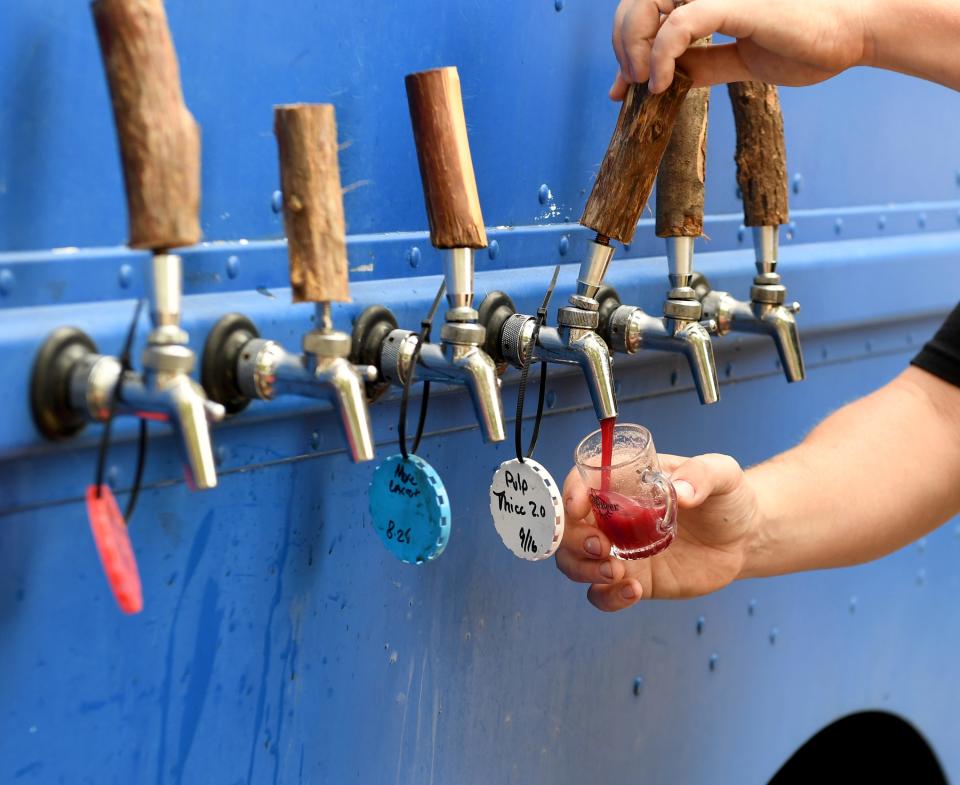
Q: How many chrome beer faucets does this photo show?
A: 6